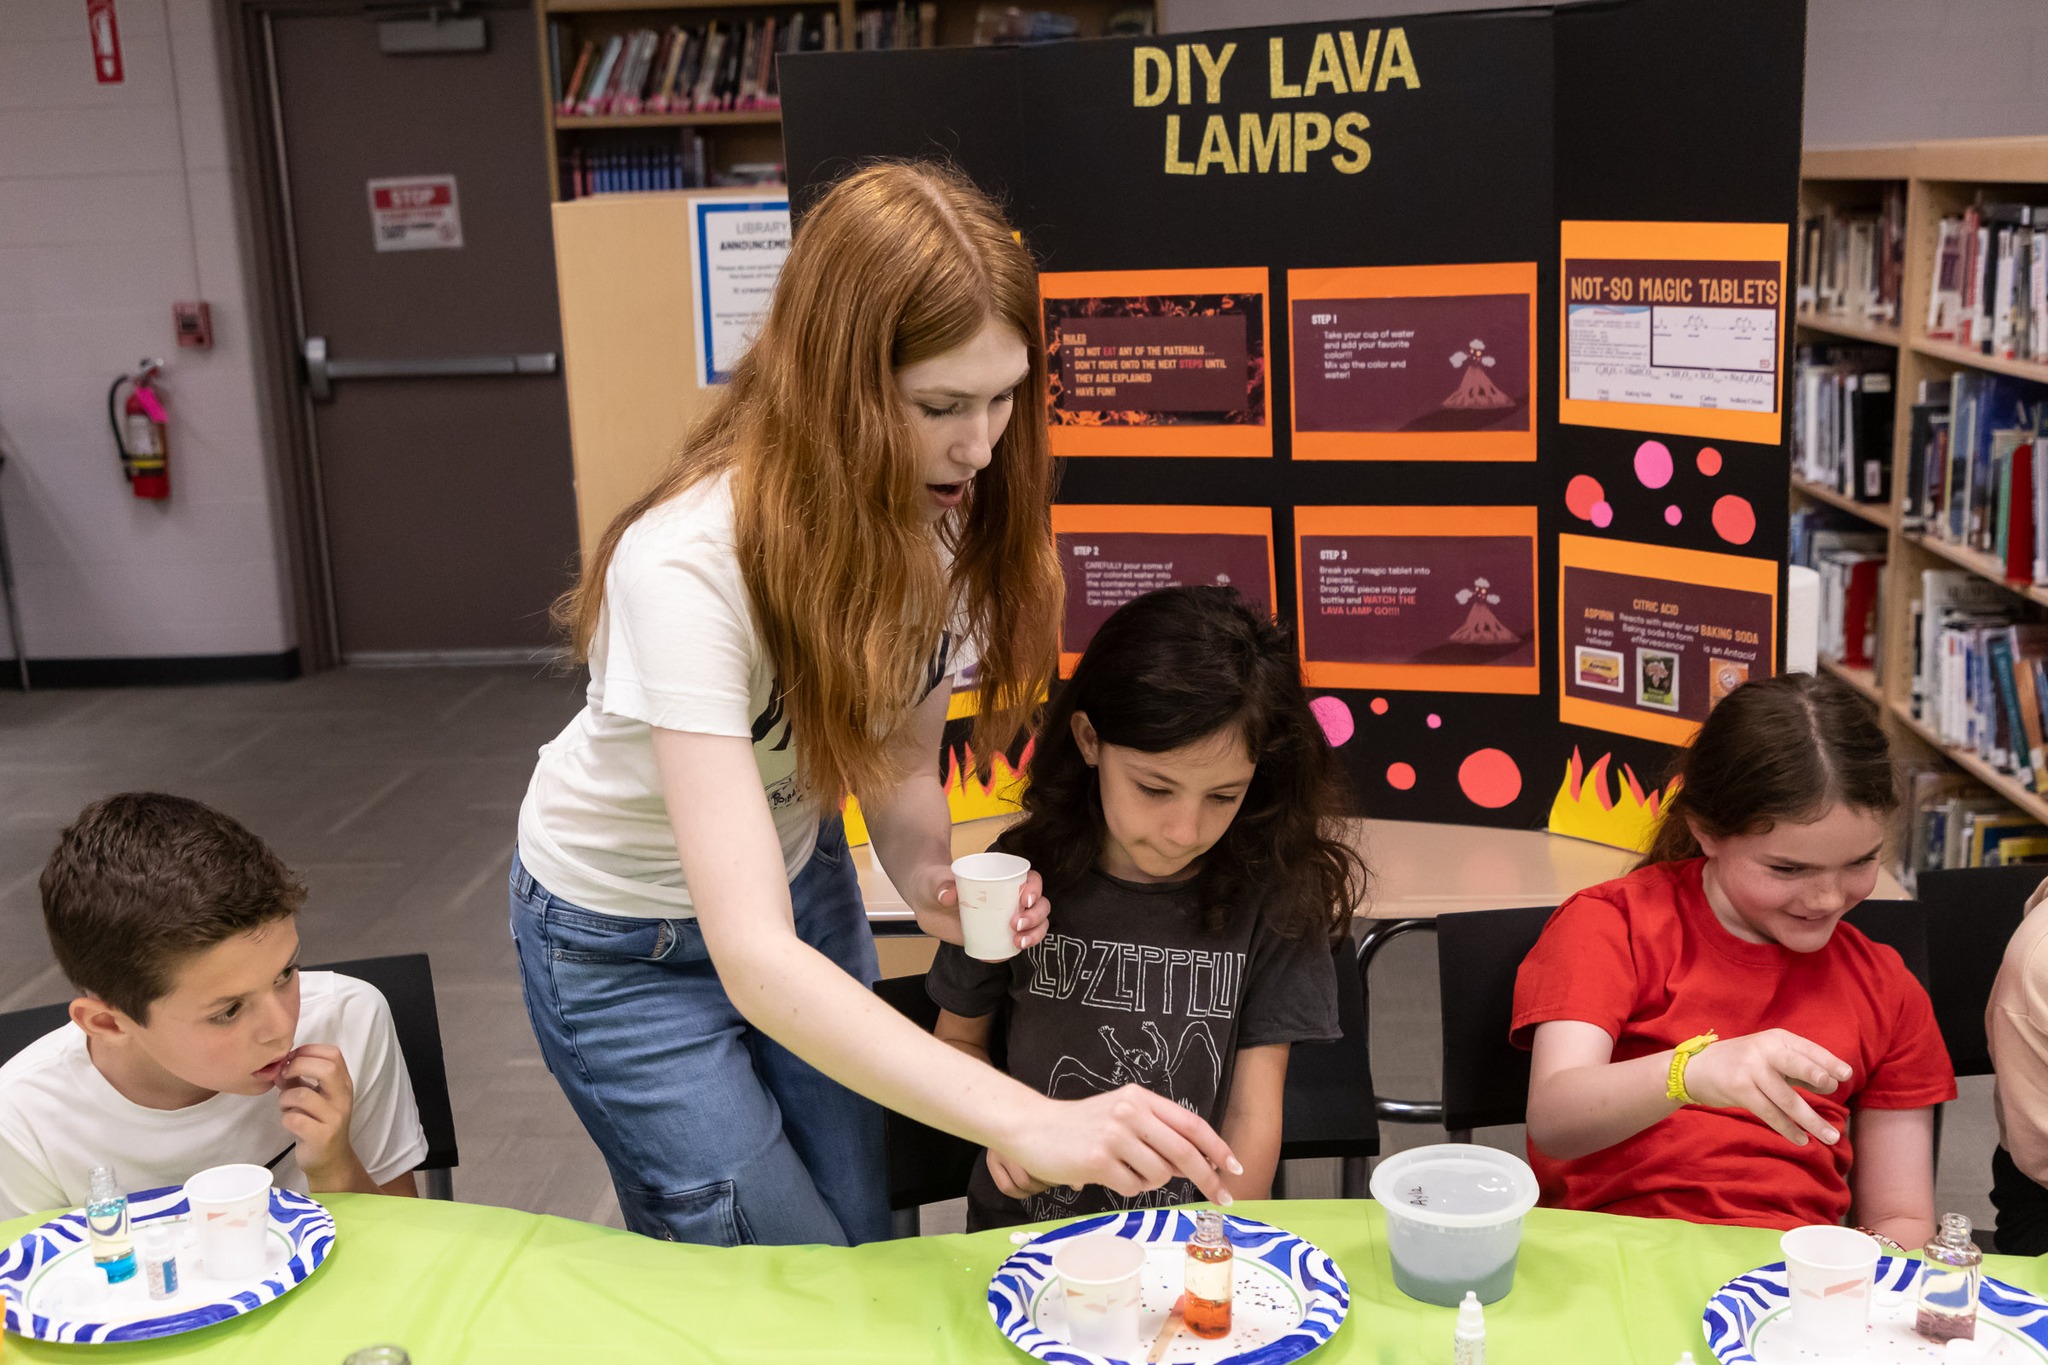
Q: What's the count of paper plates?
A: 3